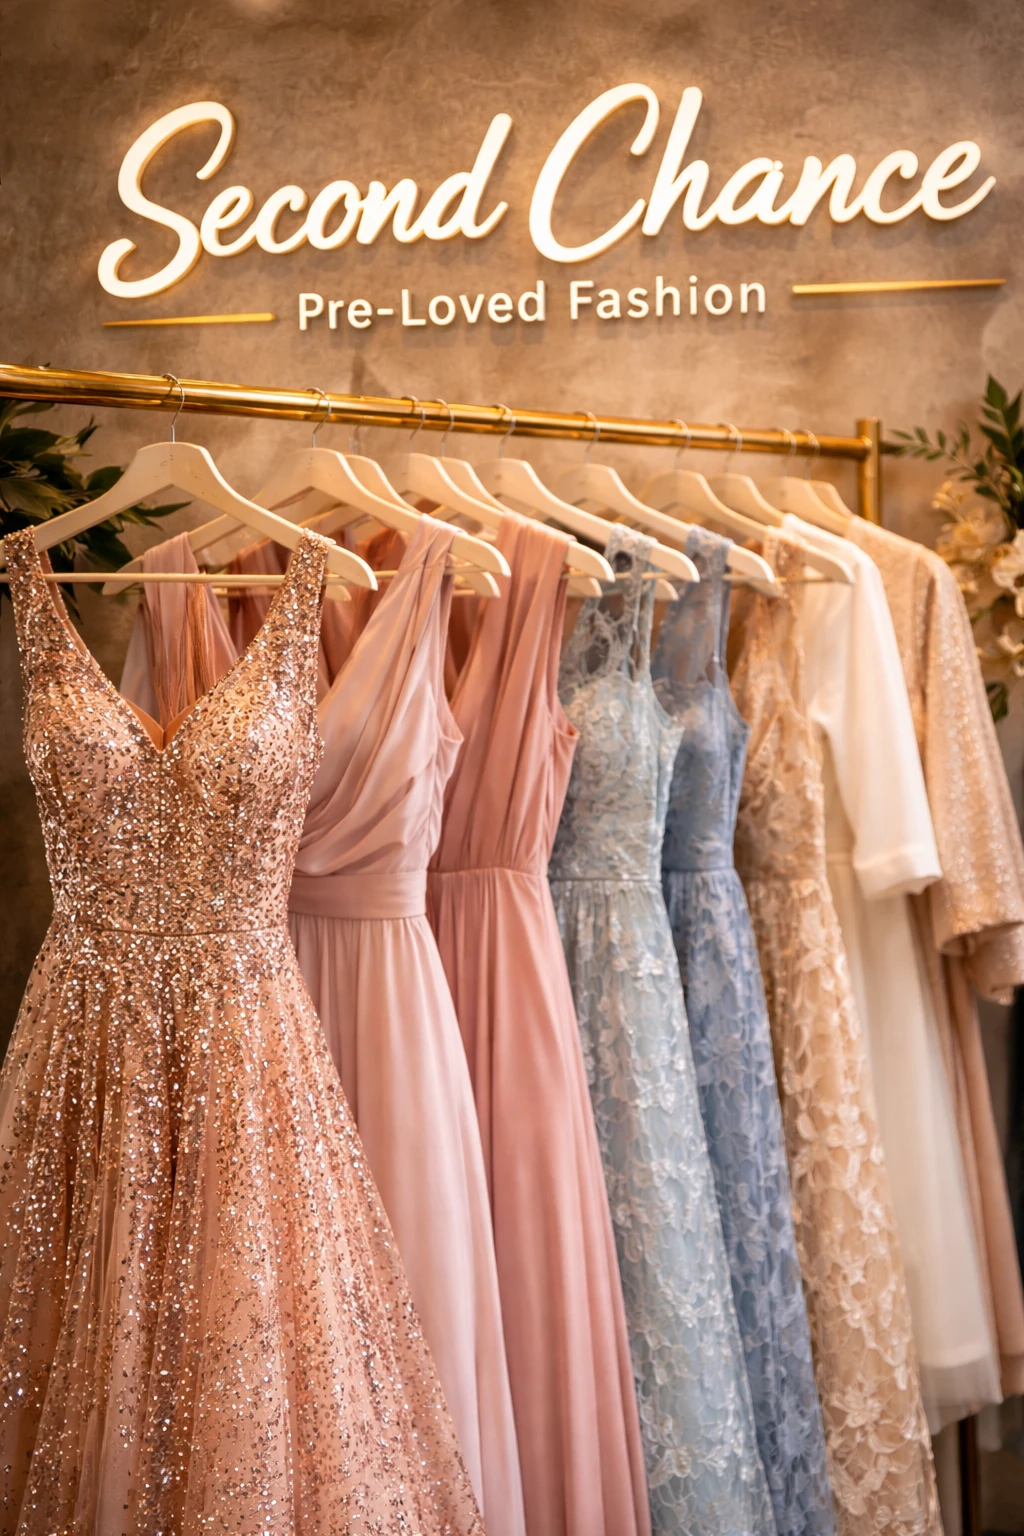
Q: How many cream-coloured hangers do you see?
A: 11